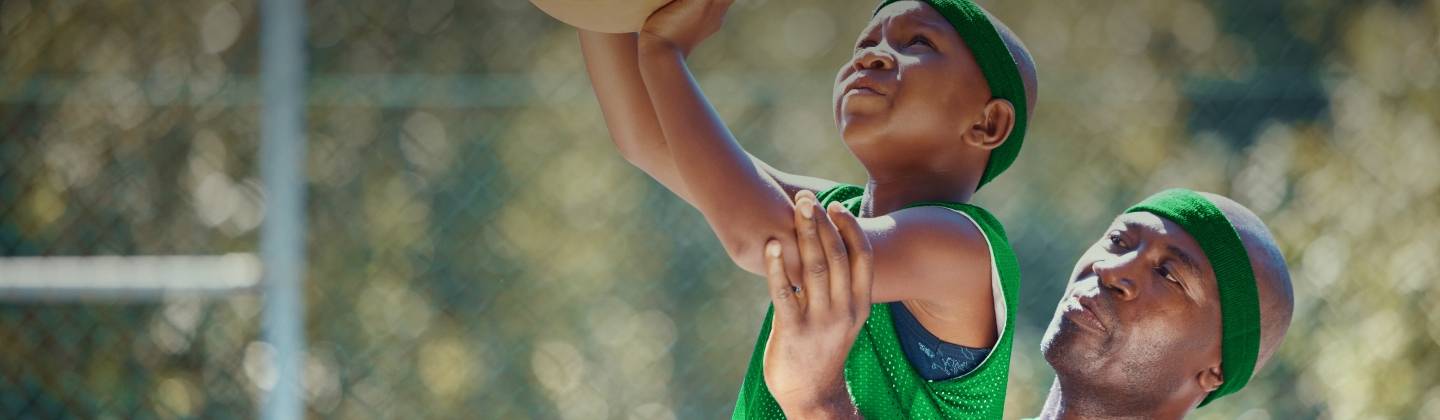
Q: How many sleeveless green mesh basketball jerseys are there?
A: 1